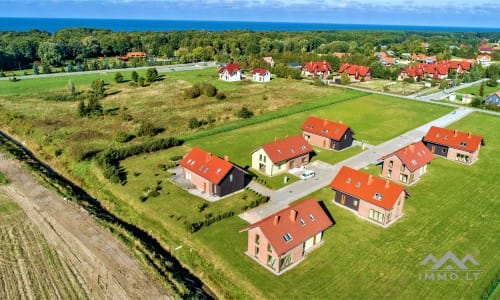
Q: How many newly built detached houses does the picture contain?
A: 7